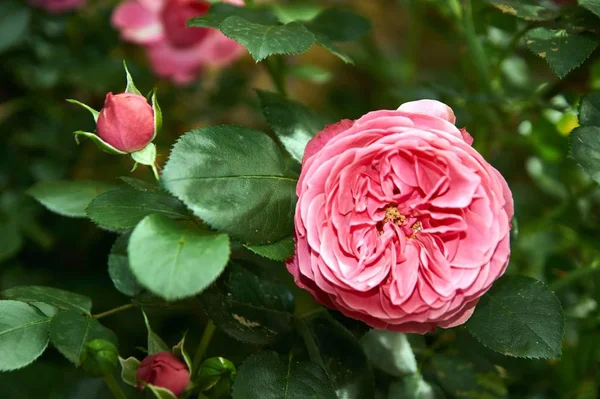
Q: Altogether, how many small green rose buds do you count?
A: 2